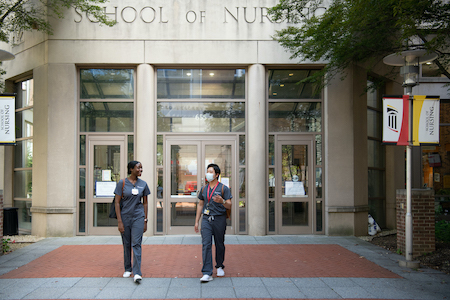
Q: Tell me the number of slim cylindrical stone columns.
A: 2